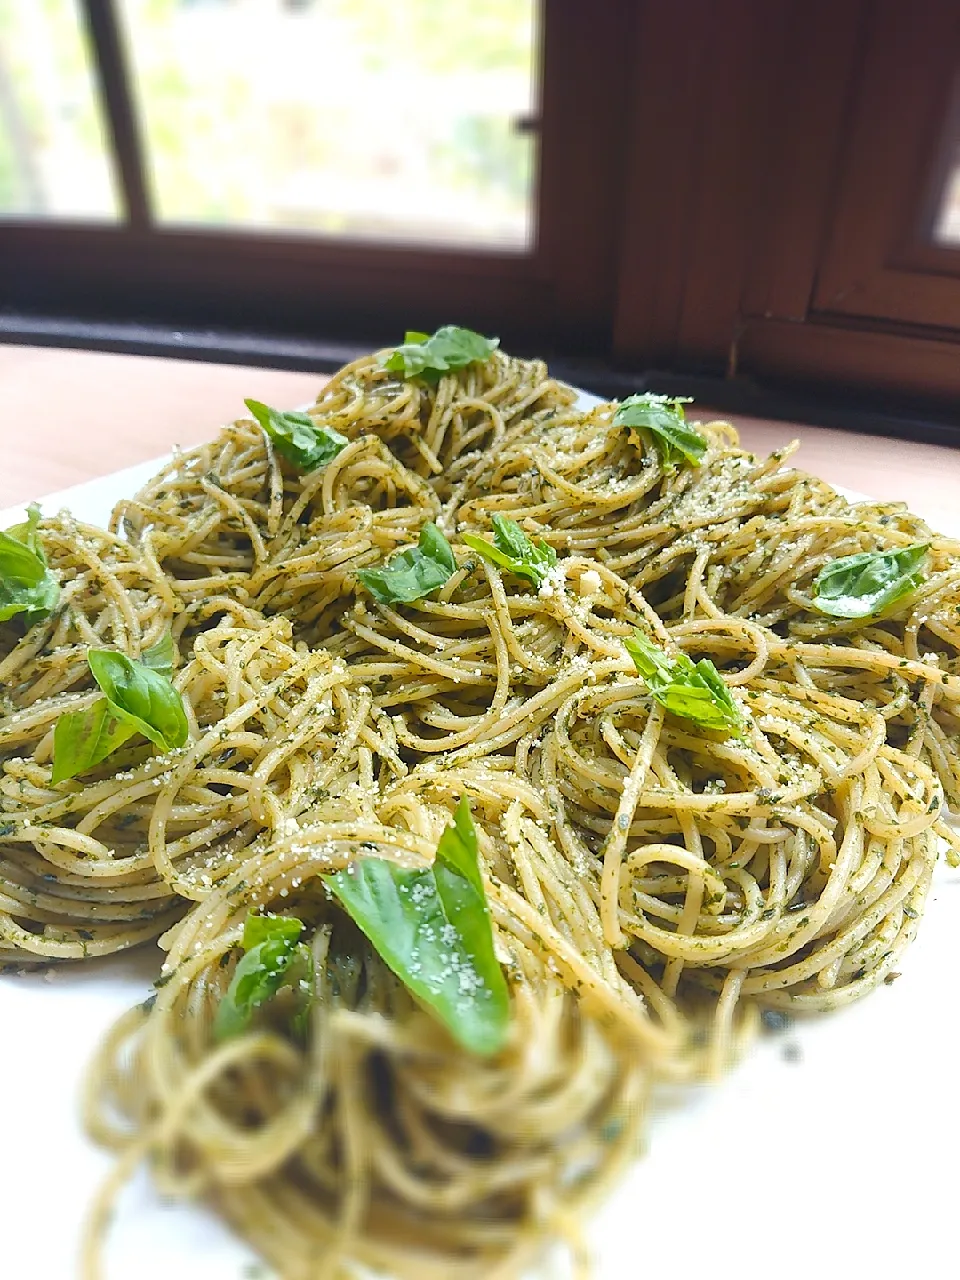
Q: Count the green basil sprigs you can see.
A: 11